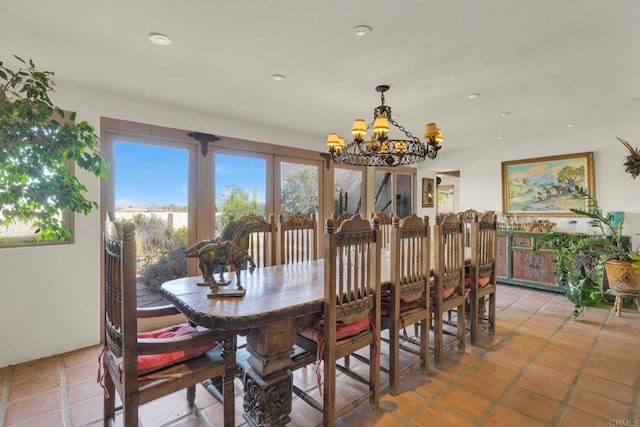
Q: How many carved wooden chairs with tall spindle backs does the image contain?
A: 10